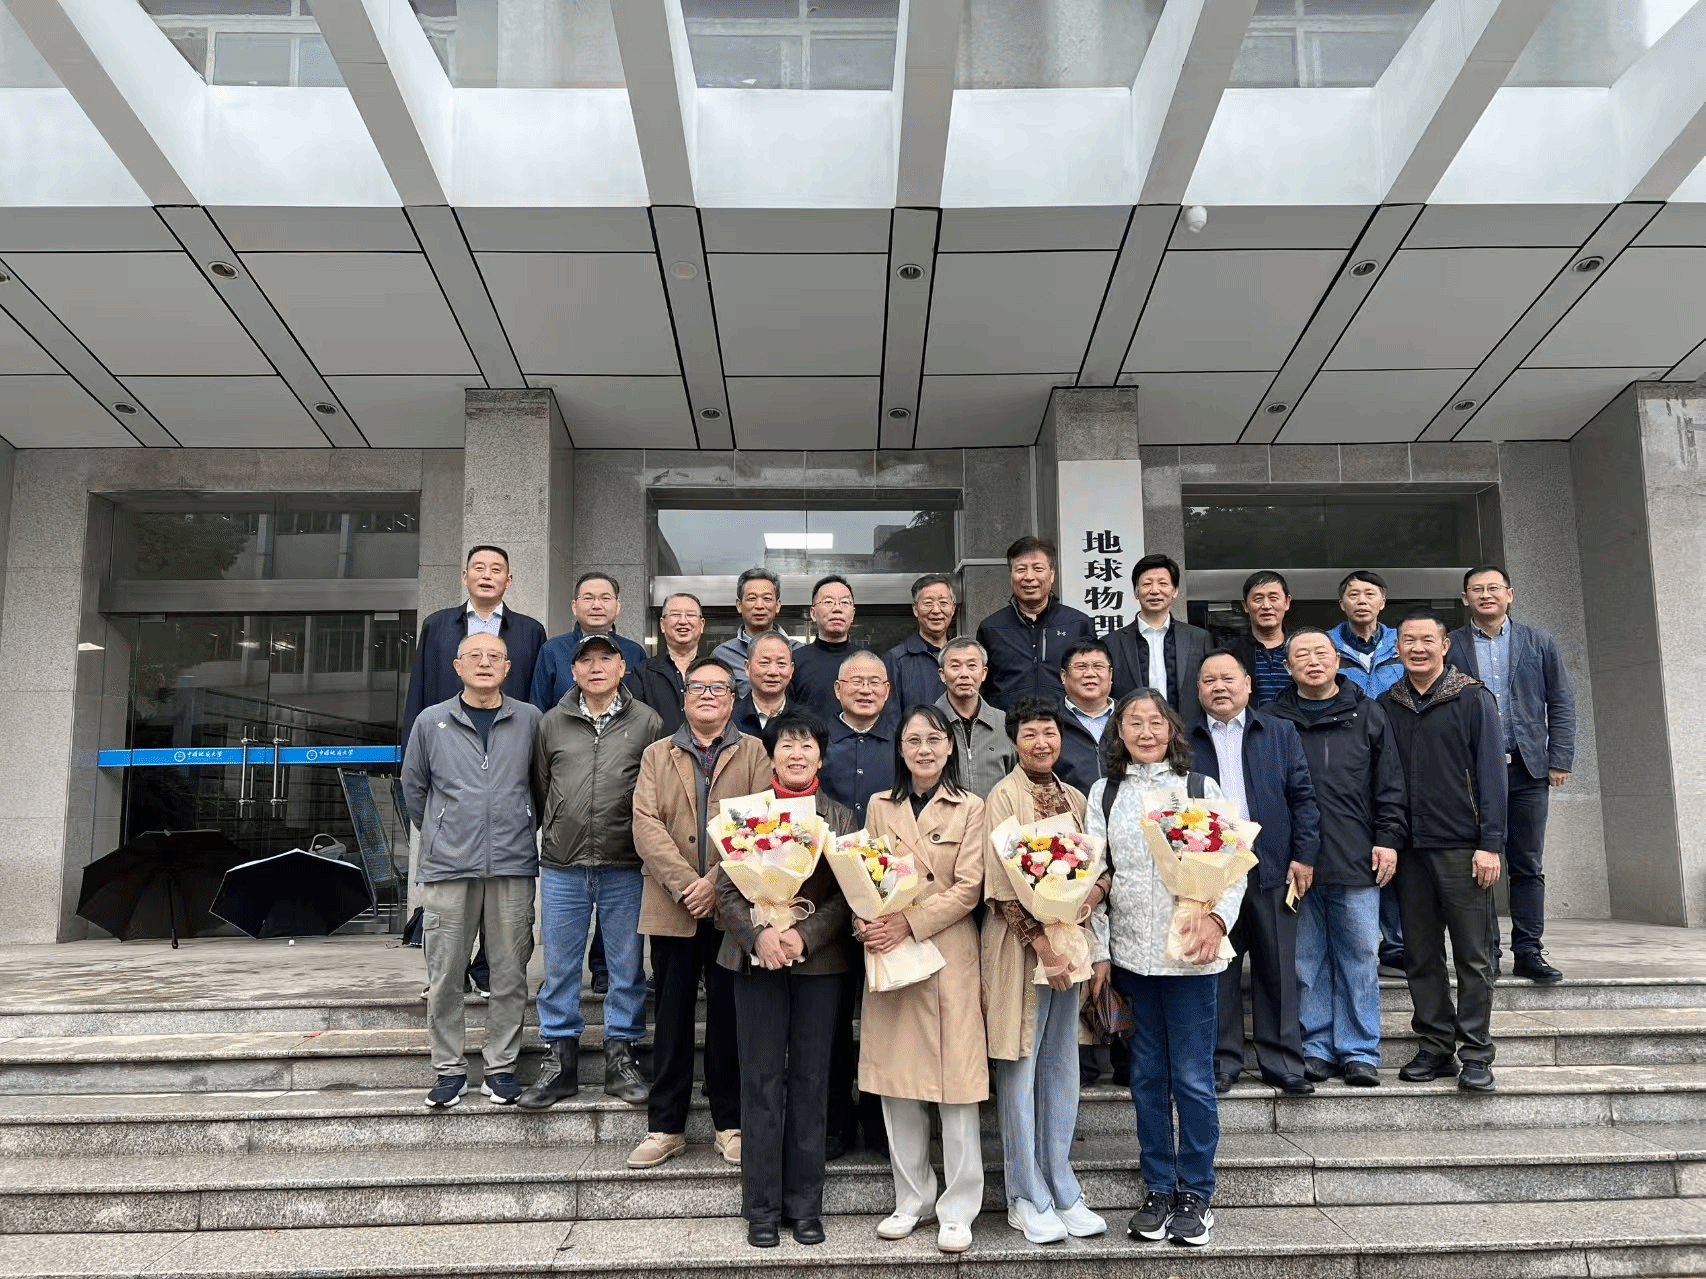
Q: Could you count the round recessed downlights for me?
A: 12